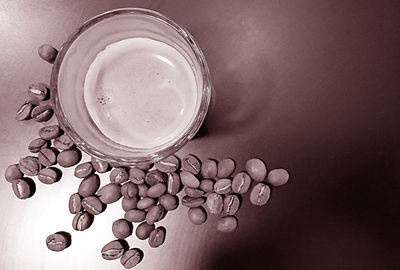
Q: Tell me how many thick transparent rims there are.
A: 1